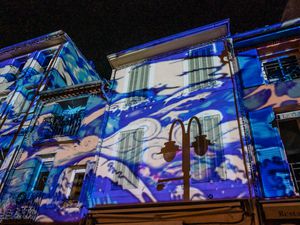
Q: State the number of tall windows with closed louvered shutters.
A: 4